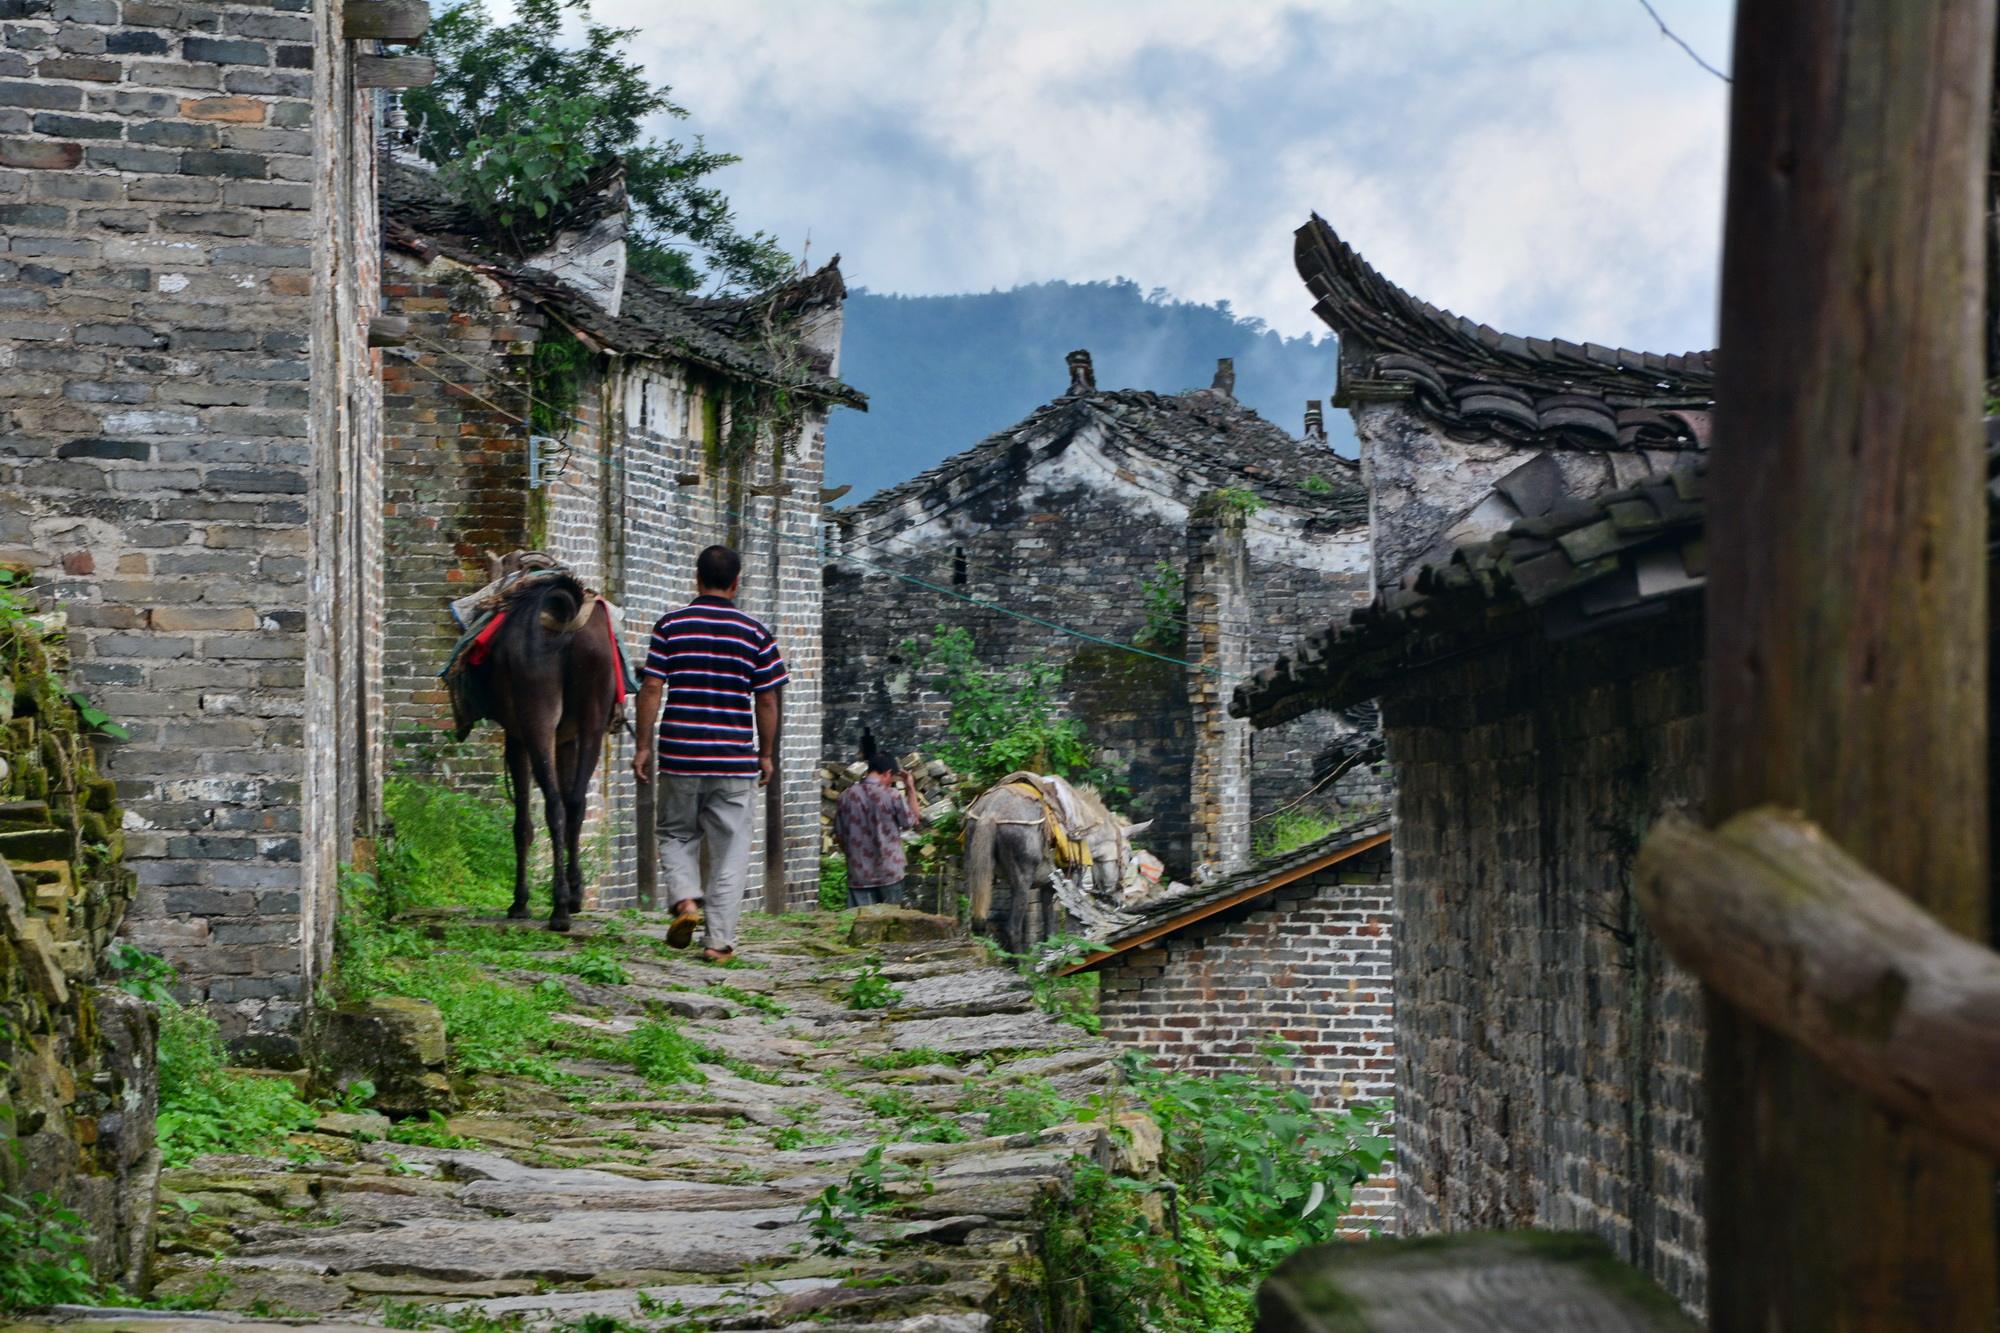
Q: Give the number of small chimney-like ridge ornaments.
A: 3